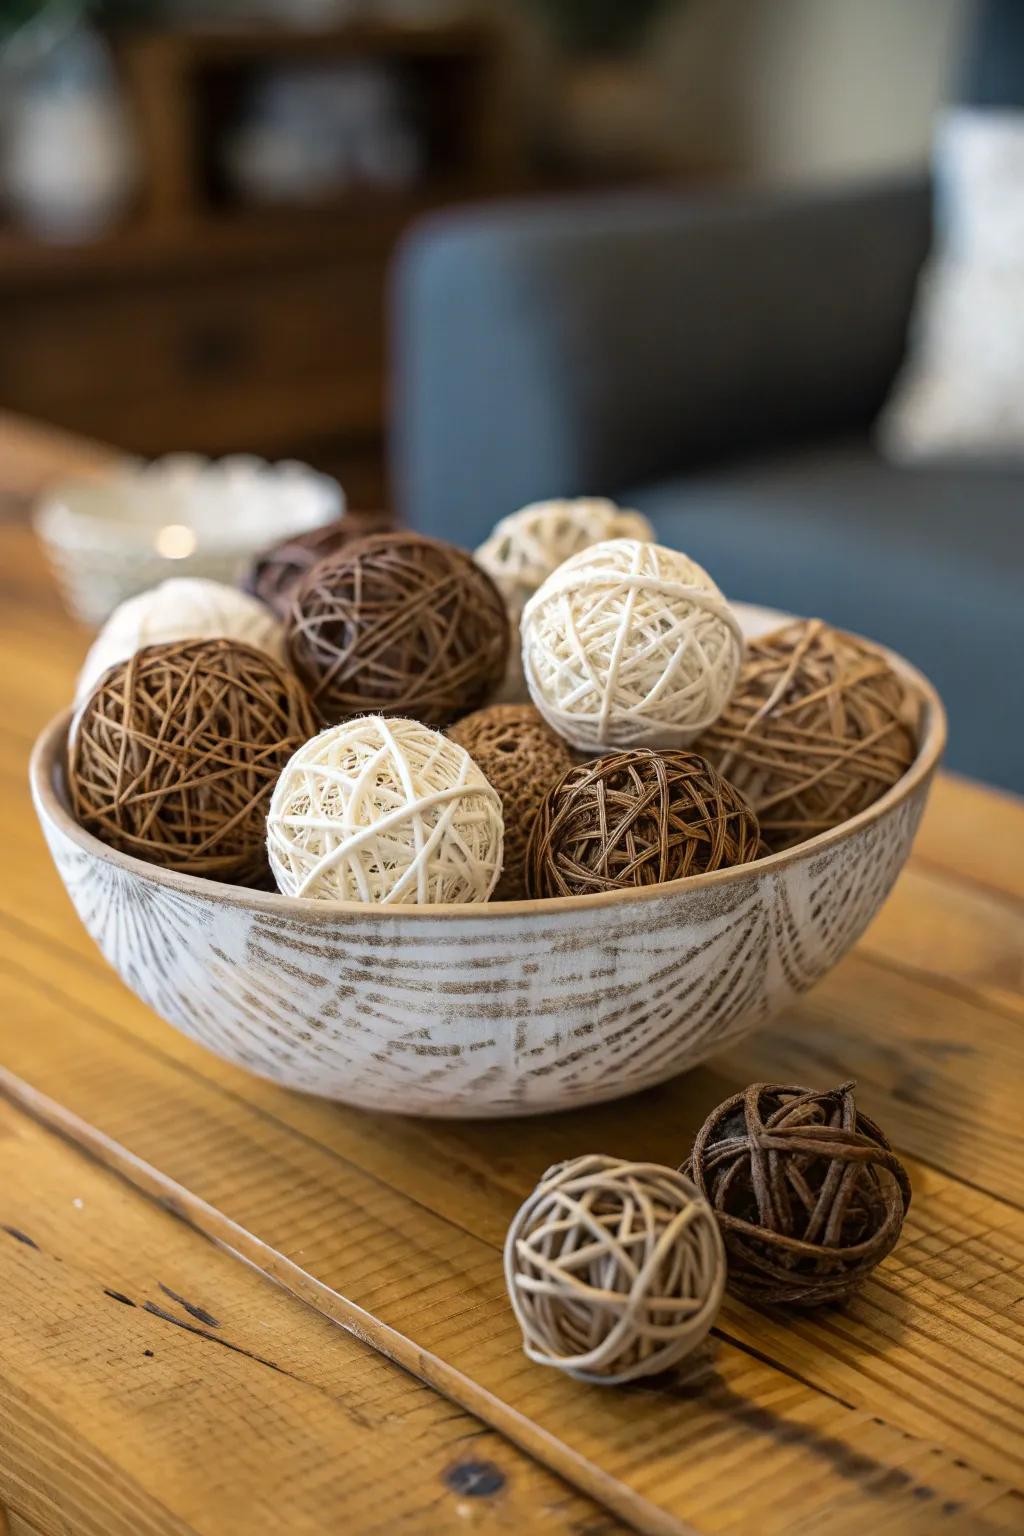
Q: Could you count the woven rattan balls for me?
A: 12